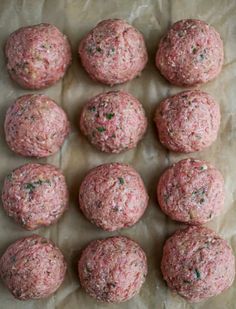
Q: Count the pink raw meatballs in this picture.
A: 12